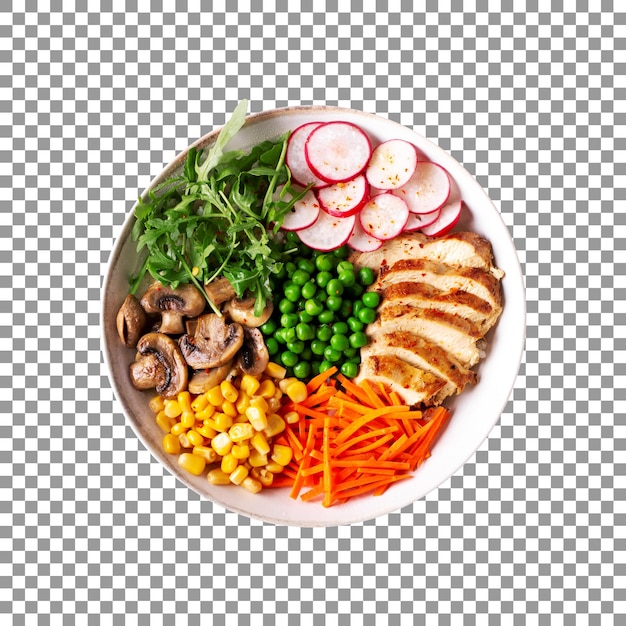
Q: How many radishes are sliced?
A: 11